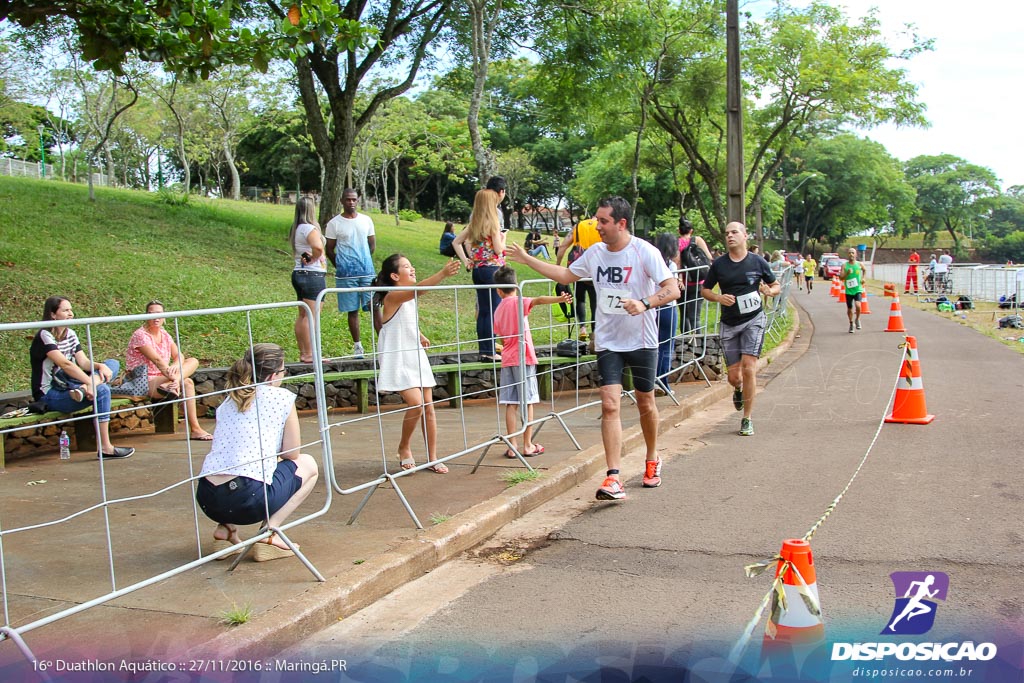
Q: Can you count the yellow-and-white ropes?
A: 1